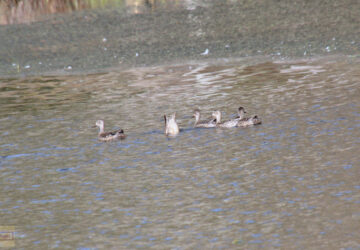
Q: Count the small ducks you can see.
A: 5